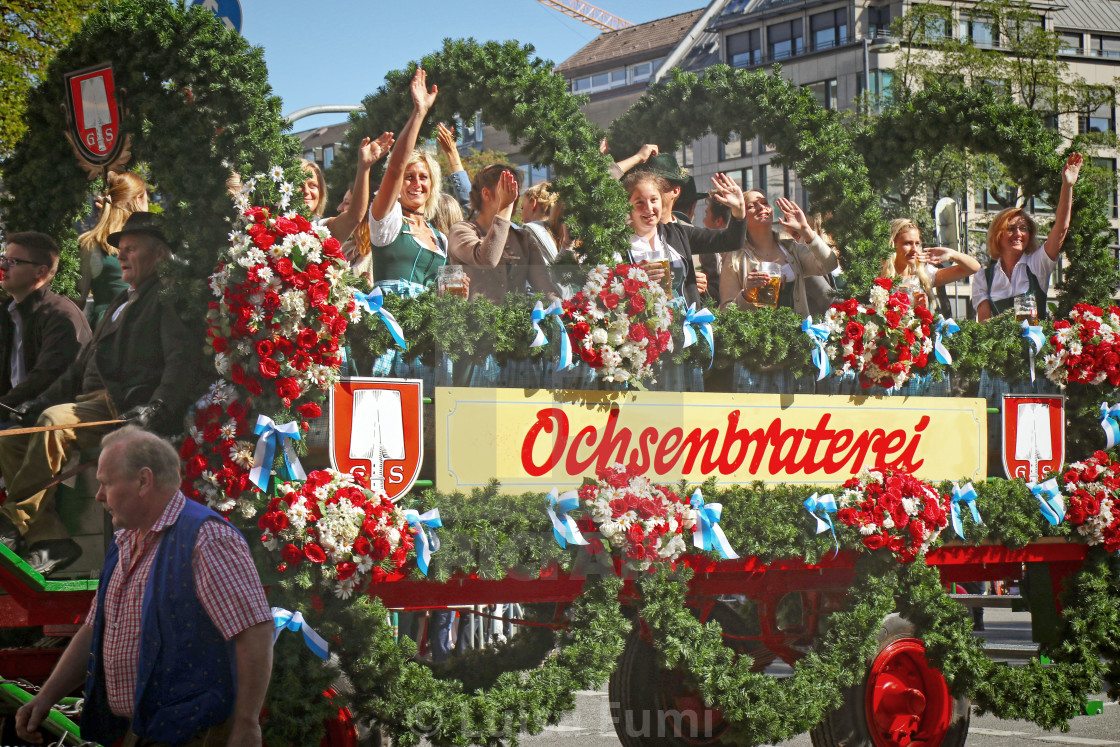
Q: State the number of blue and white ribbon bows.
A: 15